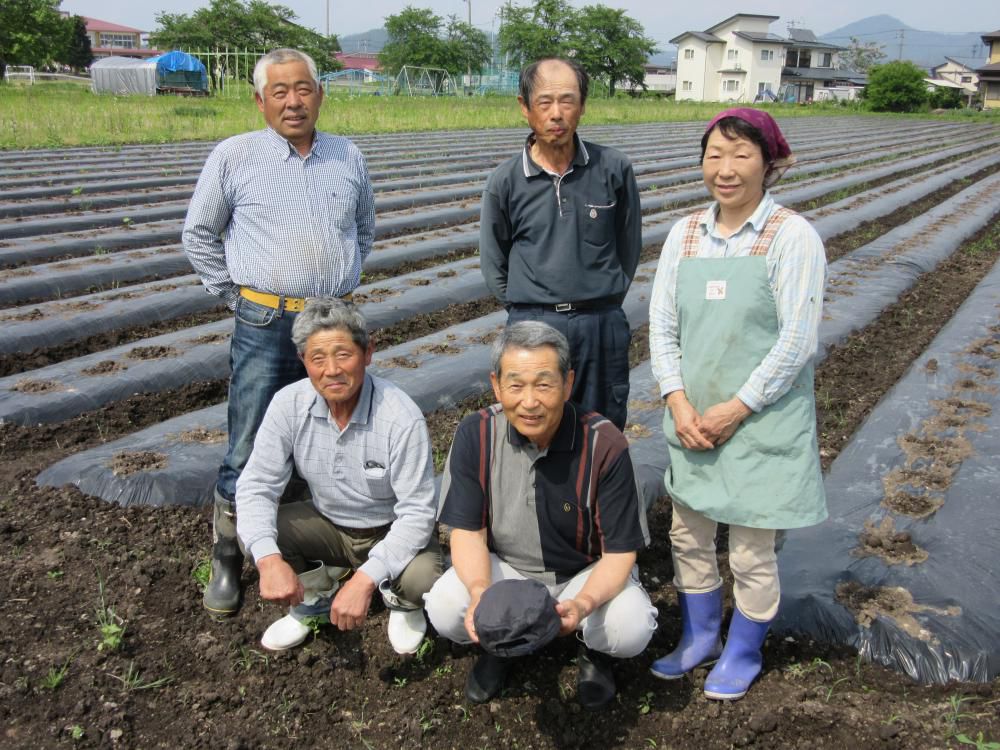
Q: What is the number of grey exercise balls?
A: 0